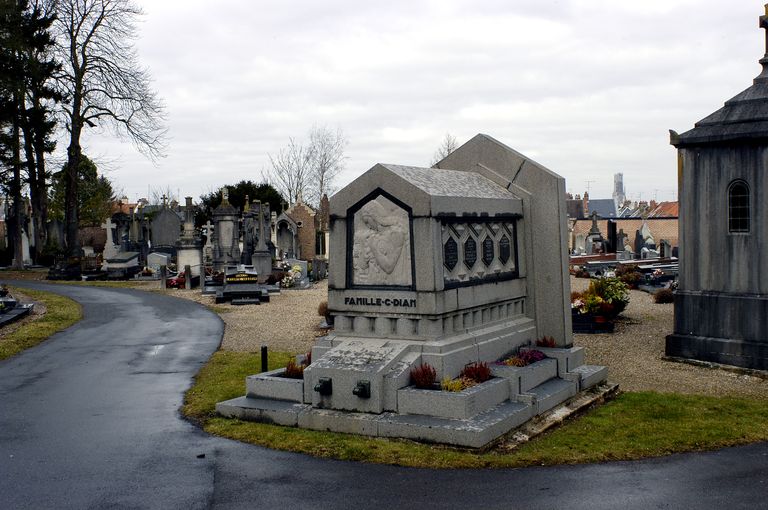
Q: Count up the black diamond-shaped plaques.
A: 4